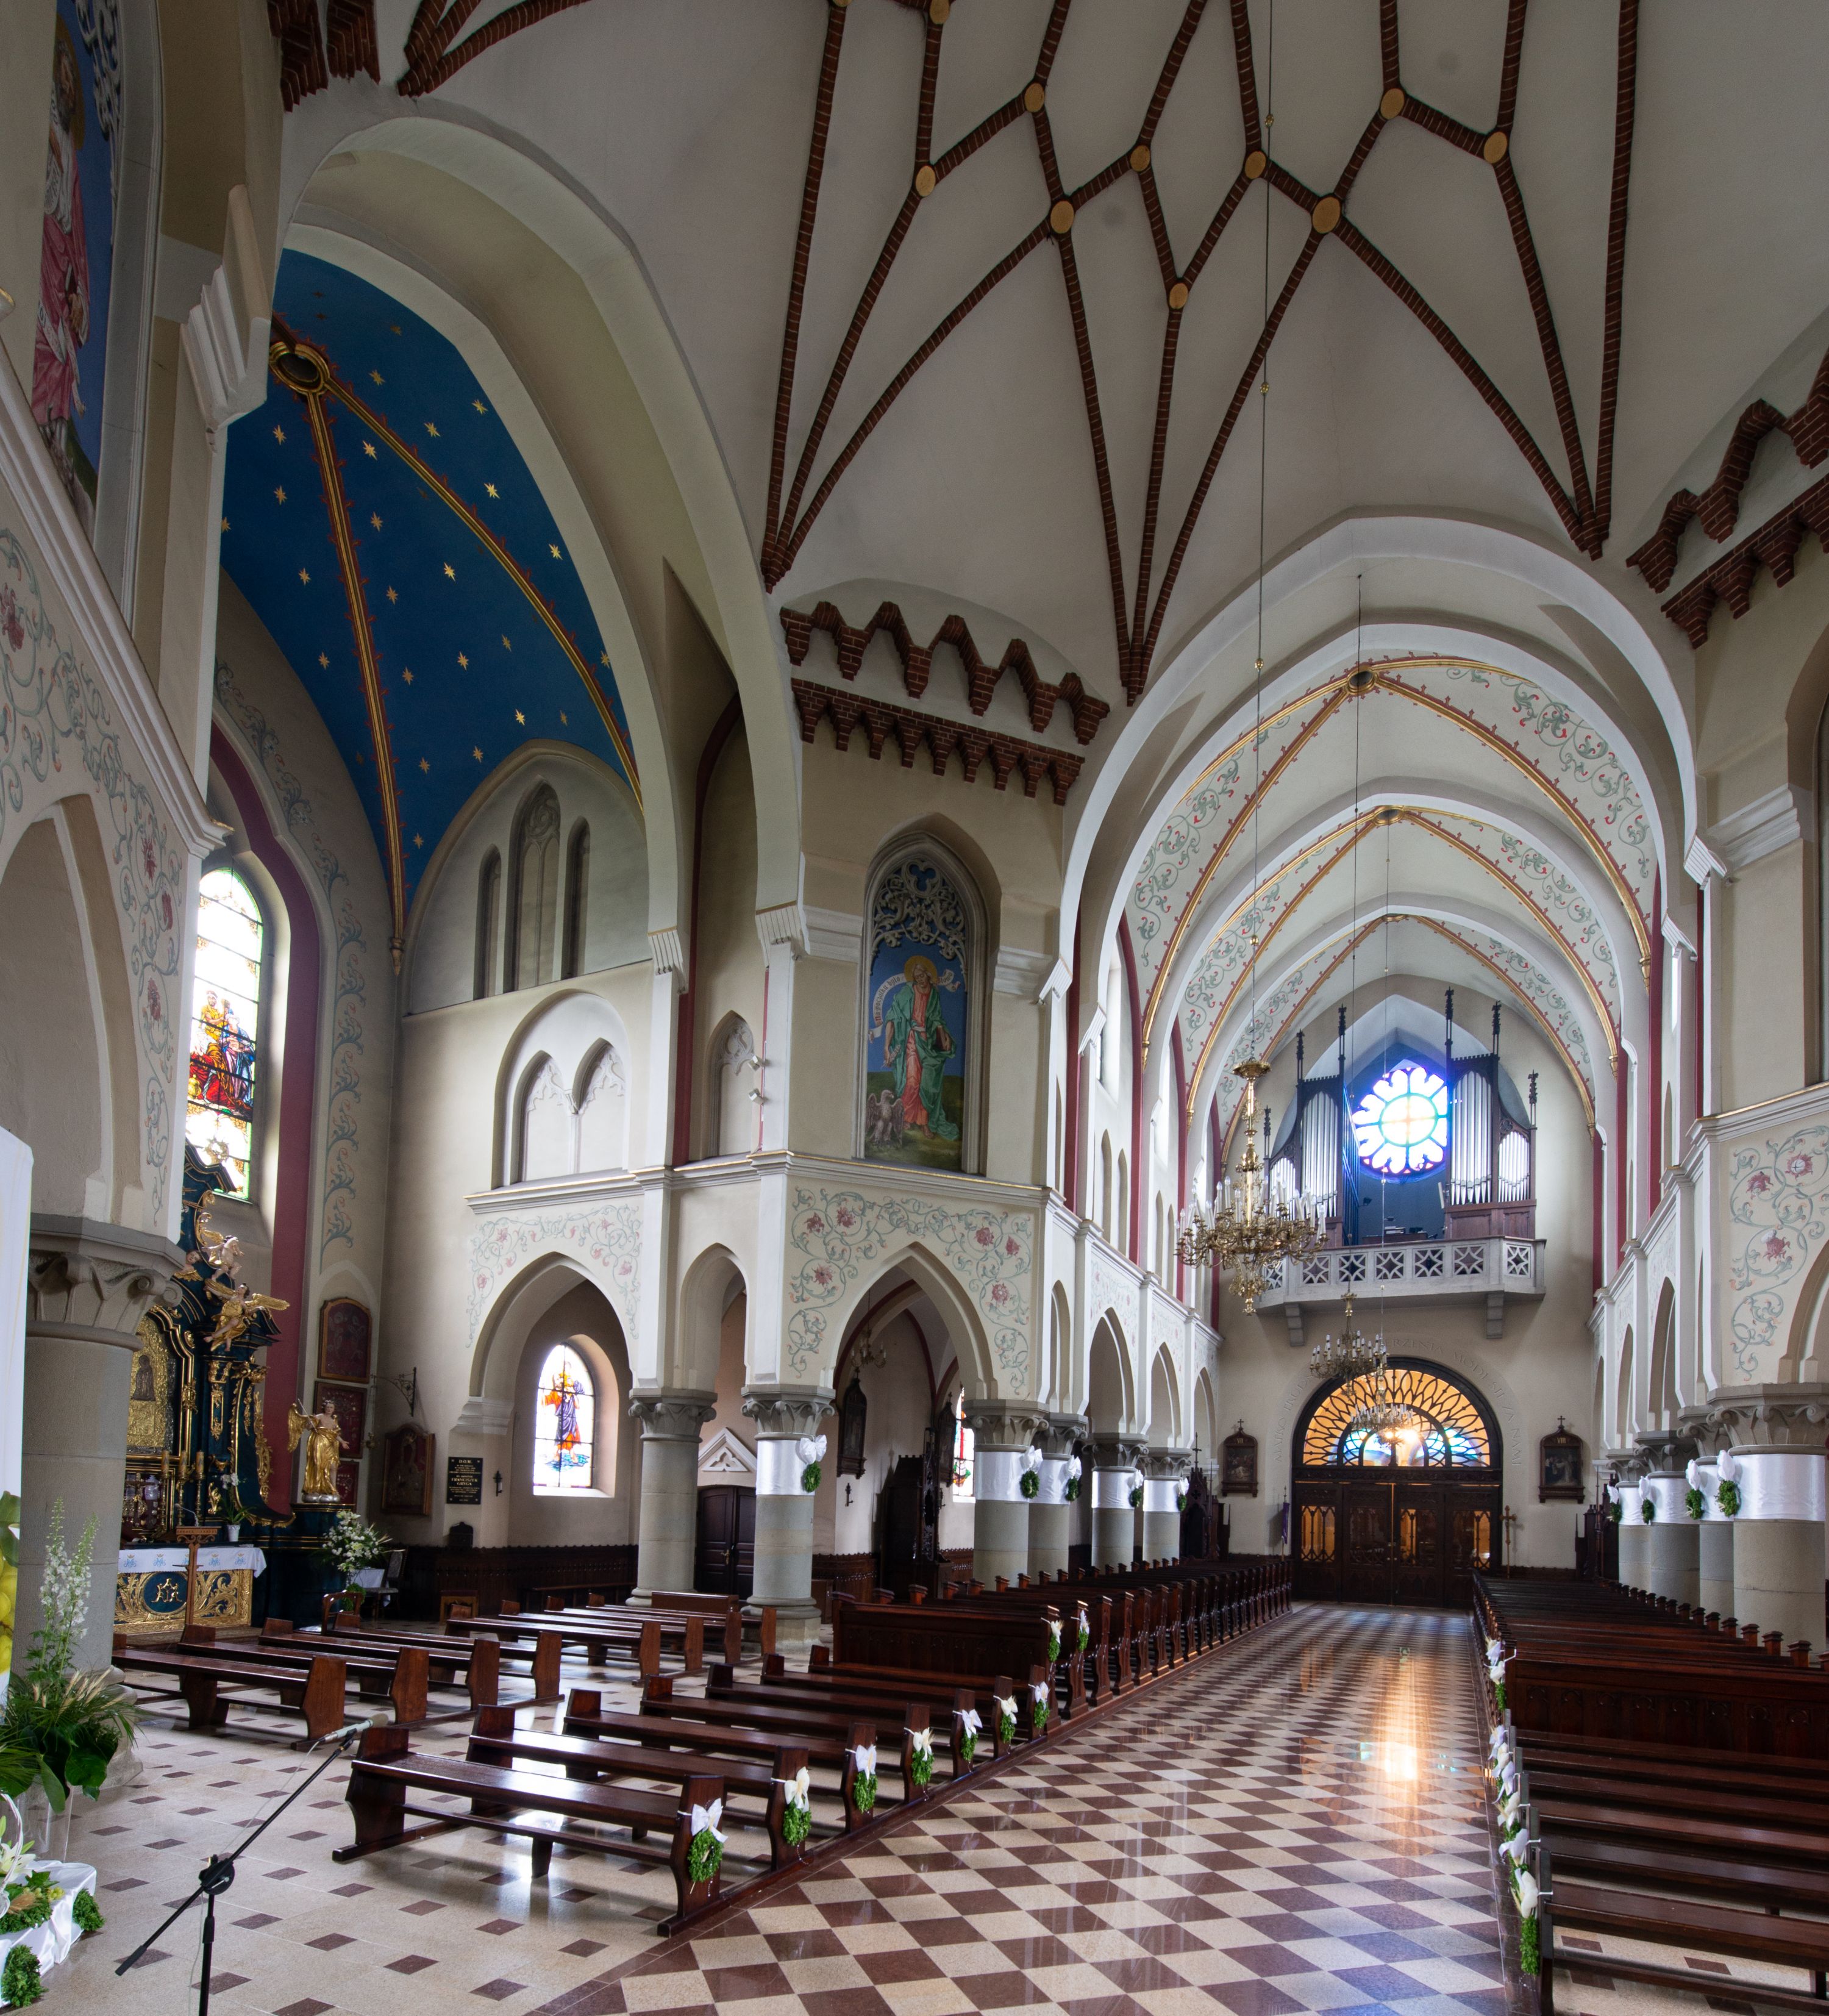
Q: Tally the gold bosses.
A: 11